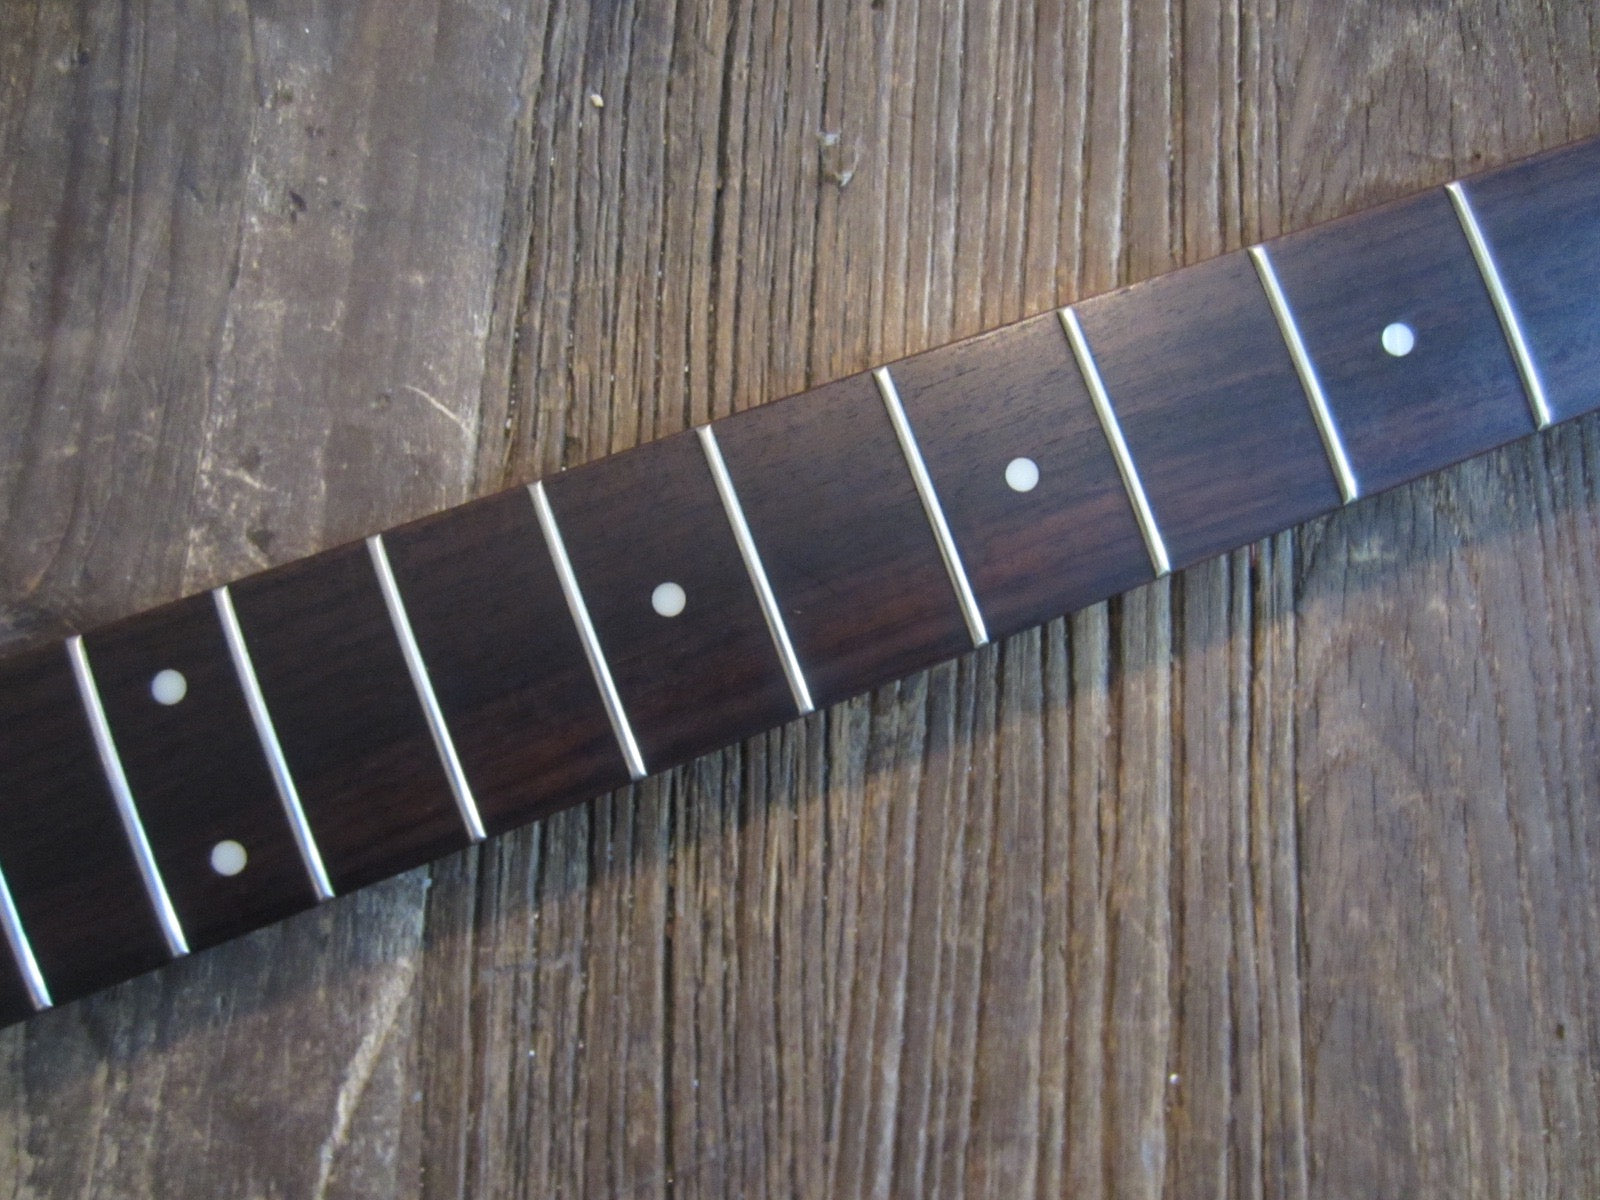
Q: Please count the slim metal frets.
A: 10